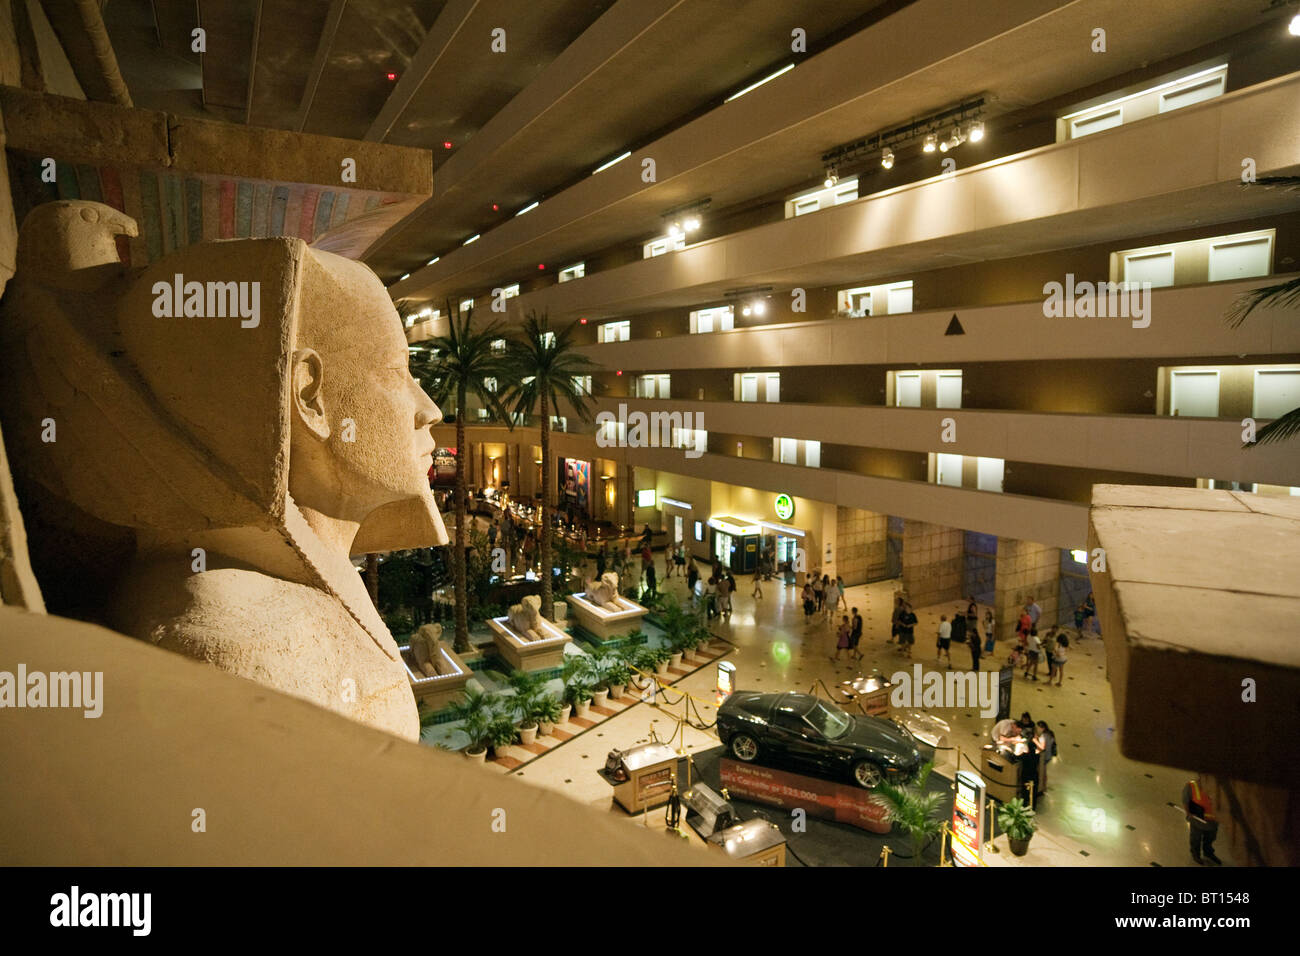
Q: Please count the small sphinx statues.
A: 3